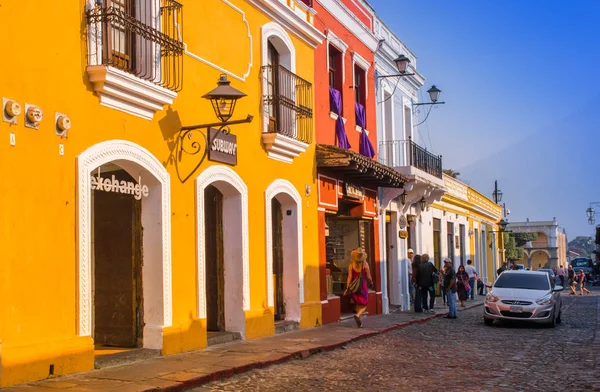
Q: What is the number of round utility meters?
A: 3